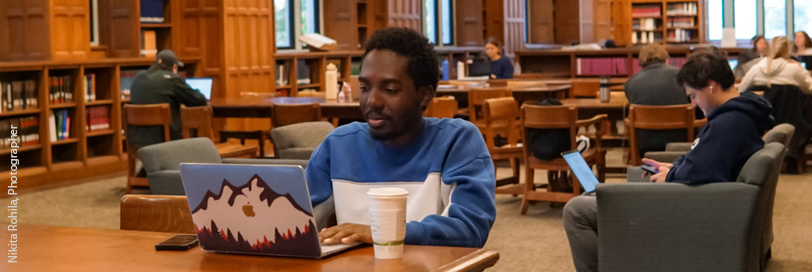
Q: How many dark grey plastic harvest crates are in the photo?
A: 0